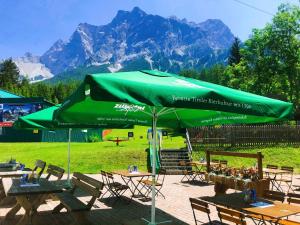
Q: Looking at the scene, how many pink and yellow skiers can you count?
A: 0